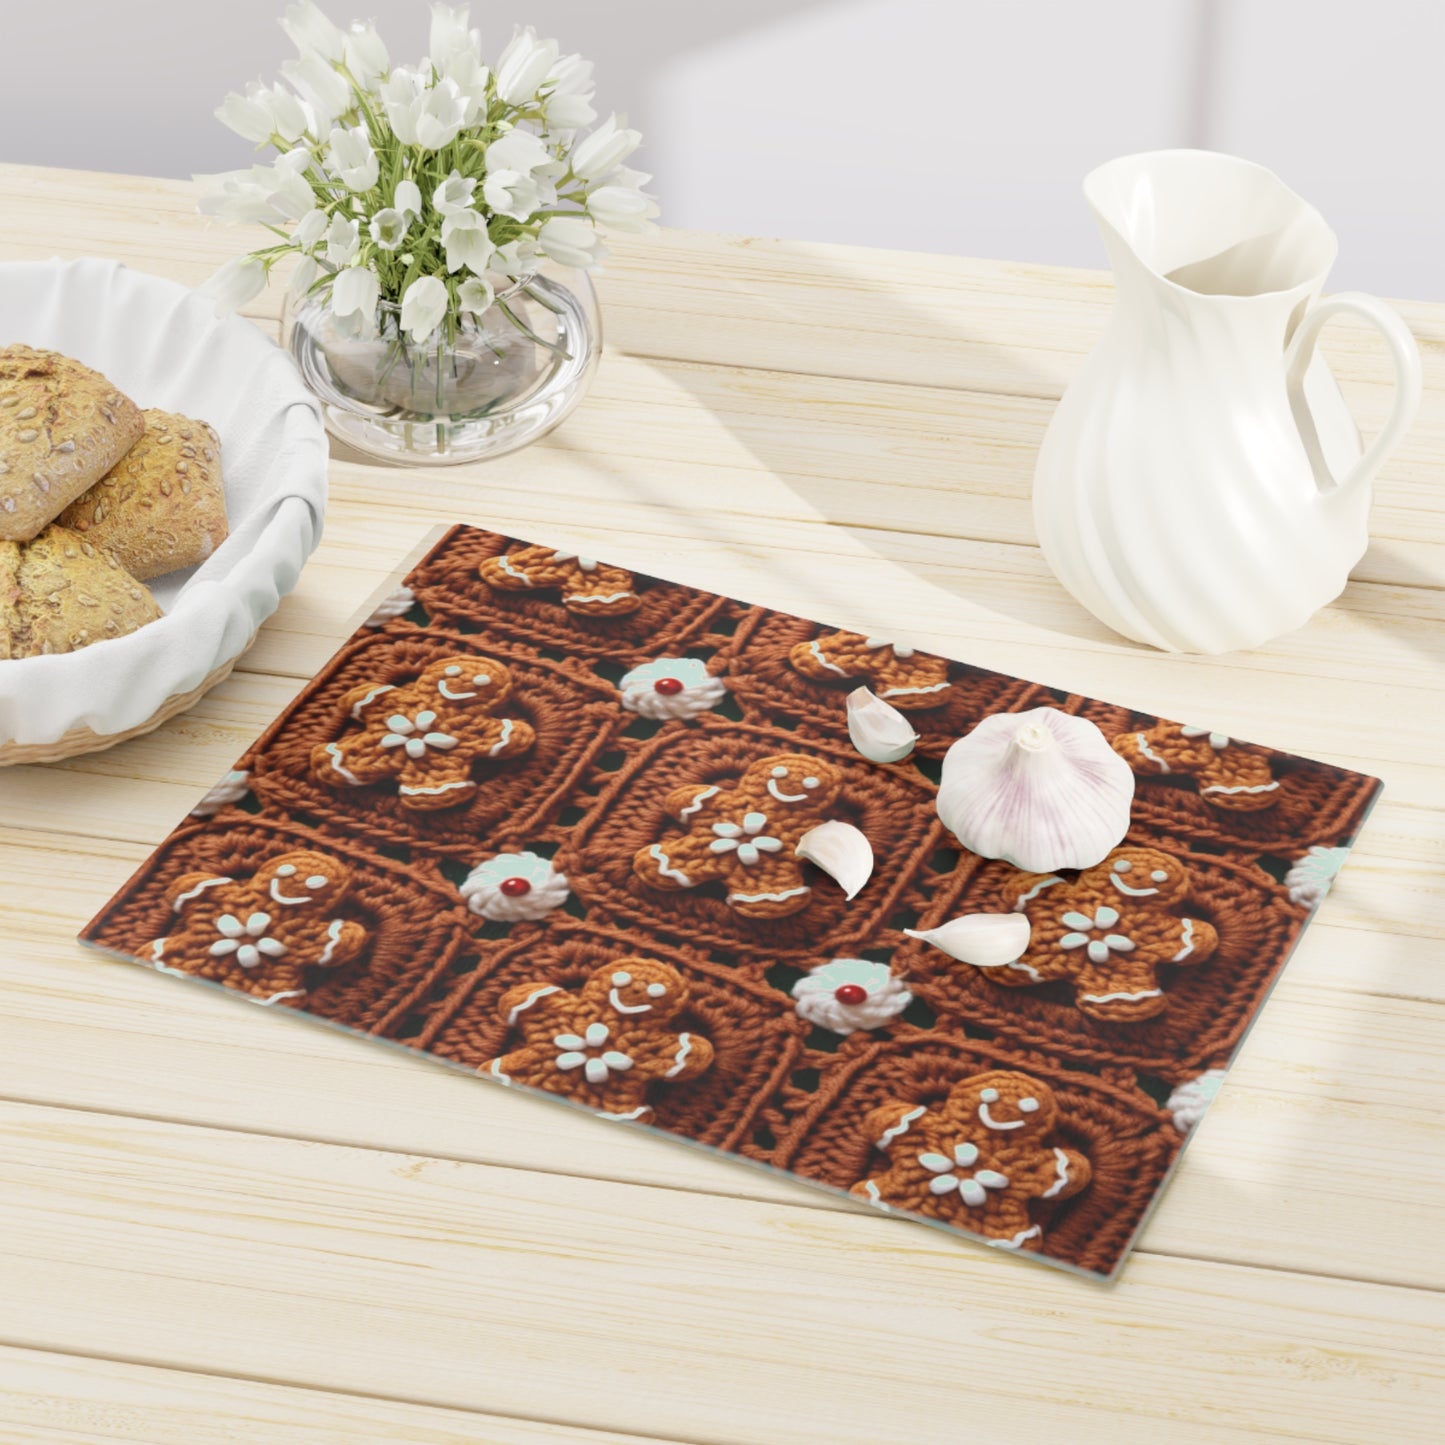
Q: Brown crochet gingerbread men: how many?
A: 9